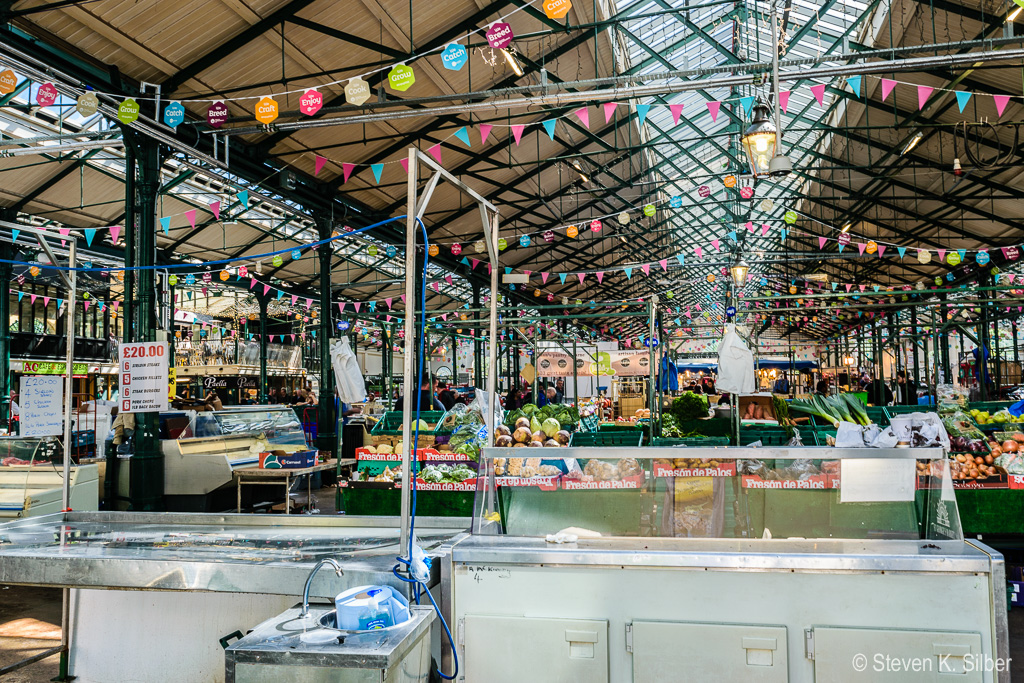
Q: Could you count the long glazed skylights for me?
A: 2